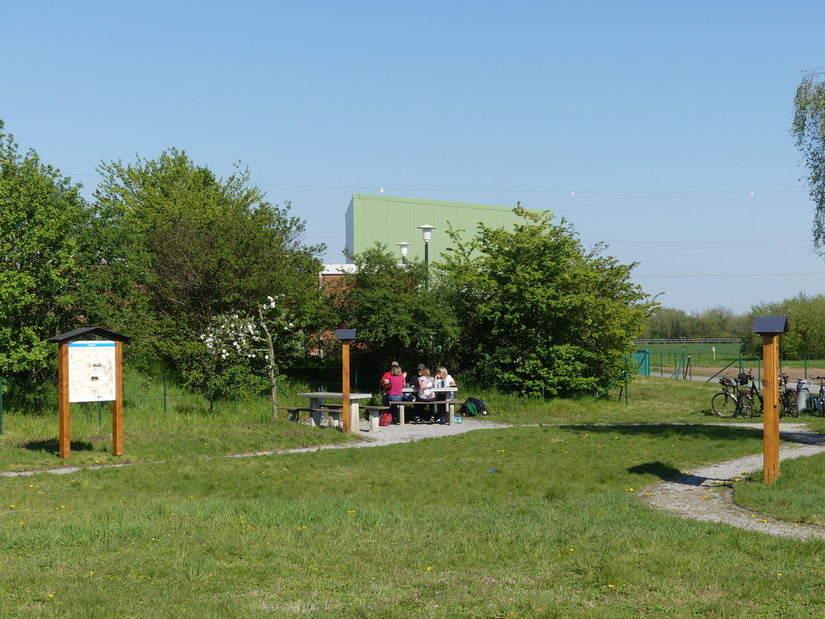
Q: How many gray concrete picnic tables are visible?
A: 2